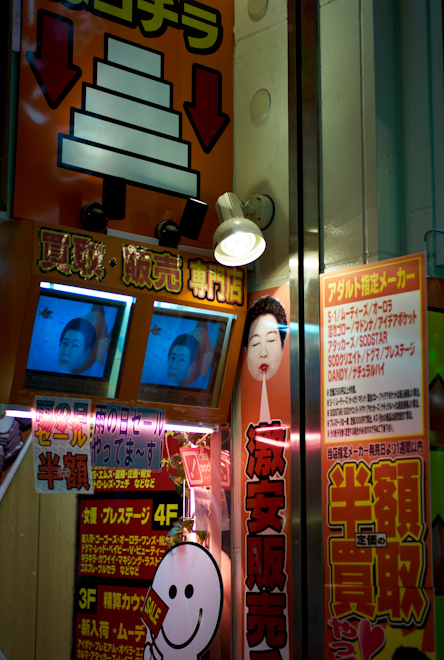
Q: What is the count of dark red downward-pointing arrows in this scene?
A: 2